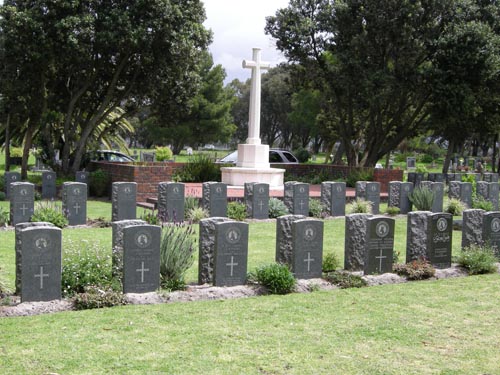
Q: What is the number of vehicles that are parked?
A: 2